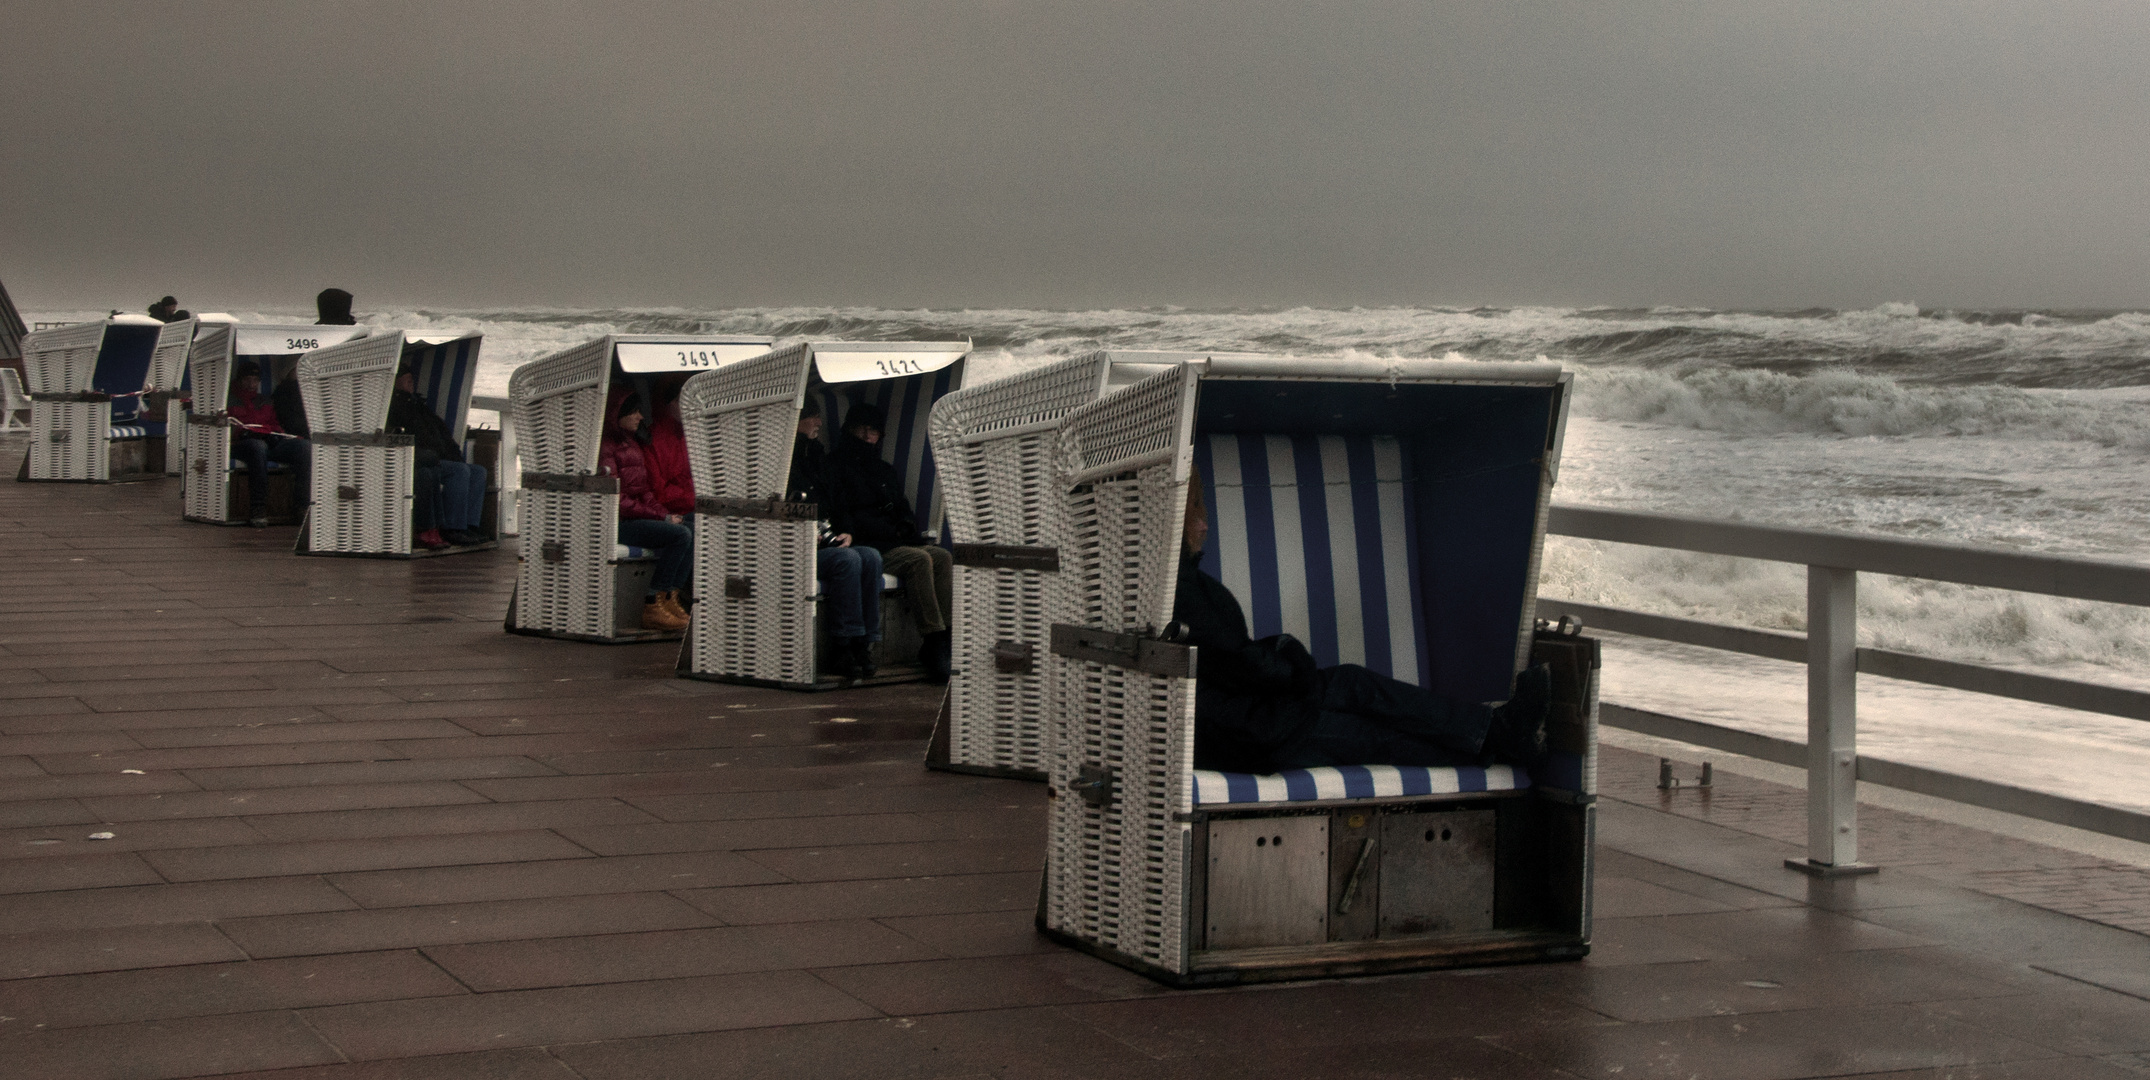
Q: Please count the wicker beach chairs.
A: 8